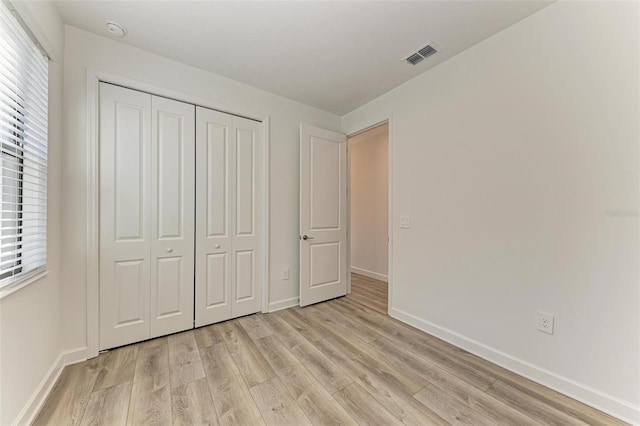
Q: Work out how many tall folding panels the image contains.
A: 4